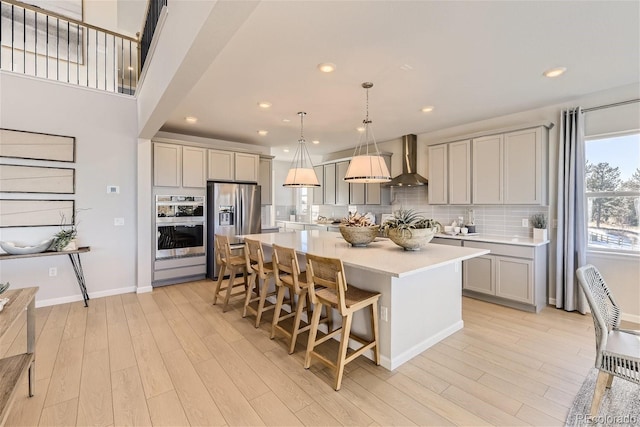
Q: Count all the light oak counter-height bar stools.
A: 4